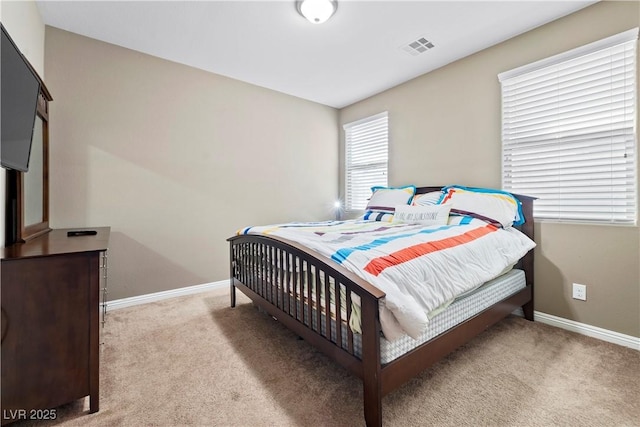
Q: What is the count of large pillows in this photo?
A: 2